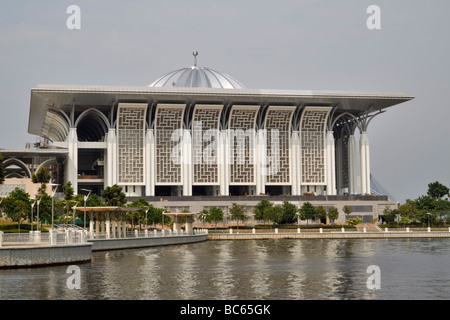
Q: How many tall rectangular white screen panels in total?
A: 6